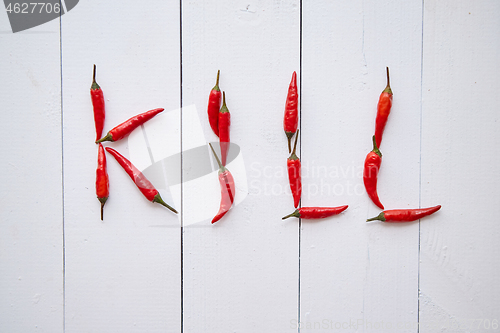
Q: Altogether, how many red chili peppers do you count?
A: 13